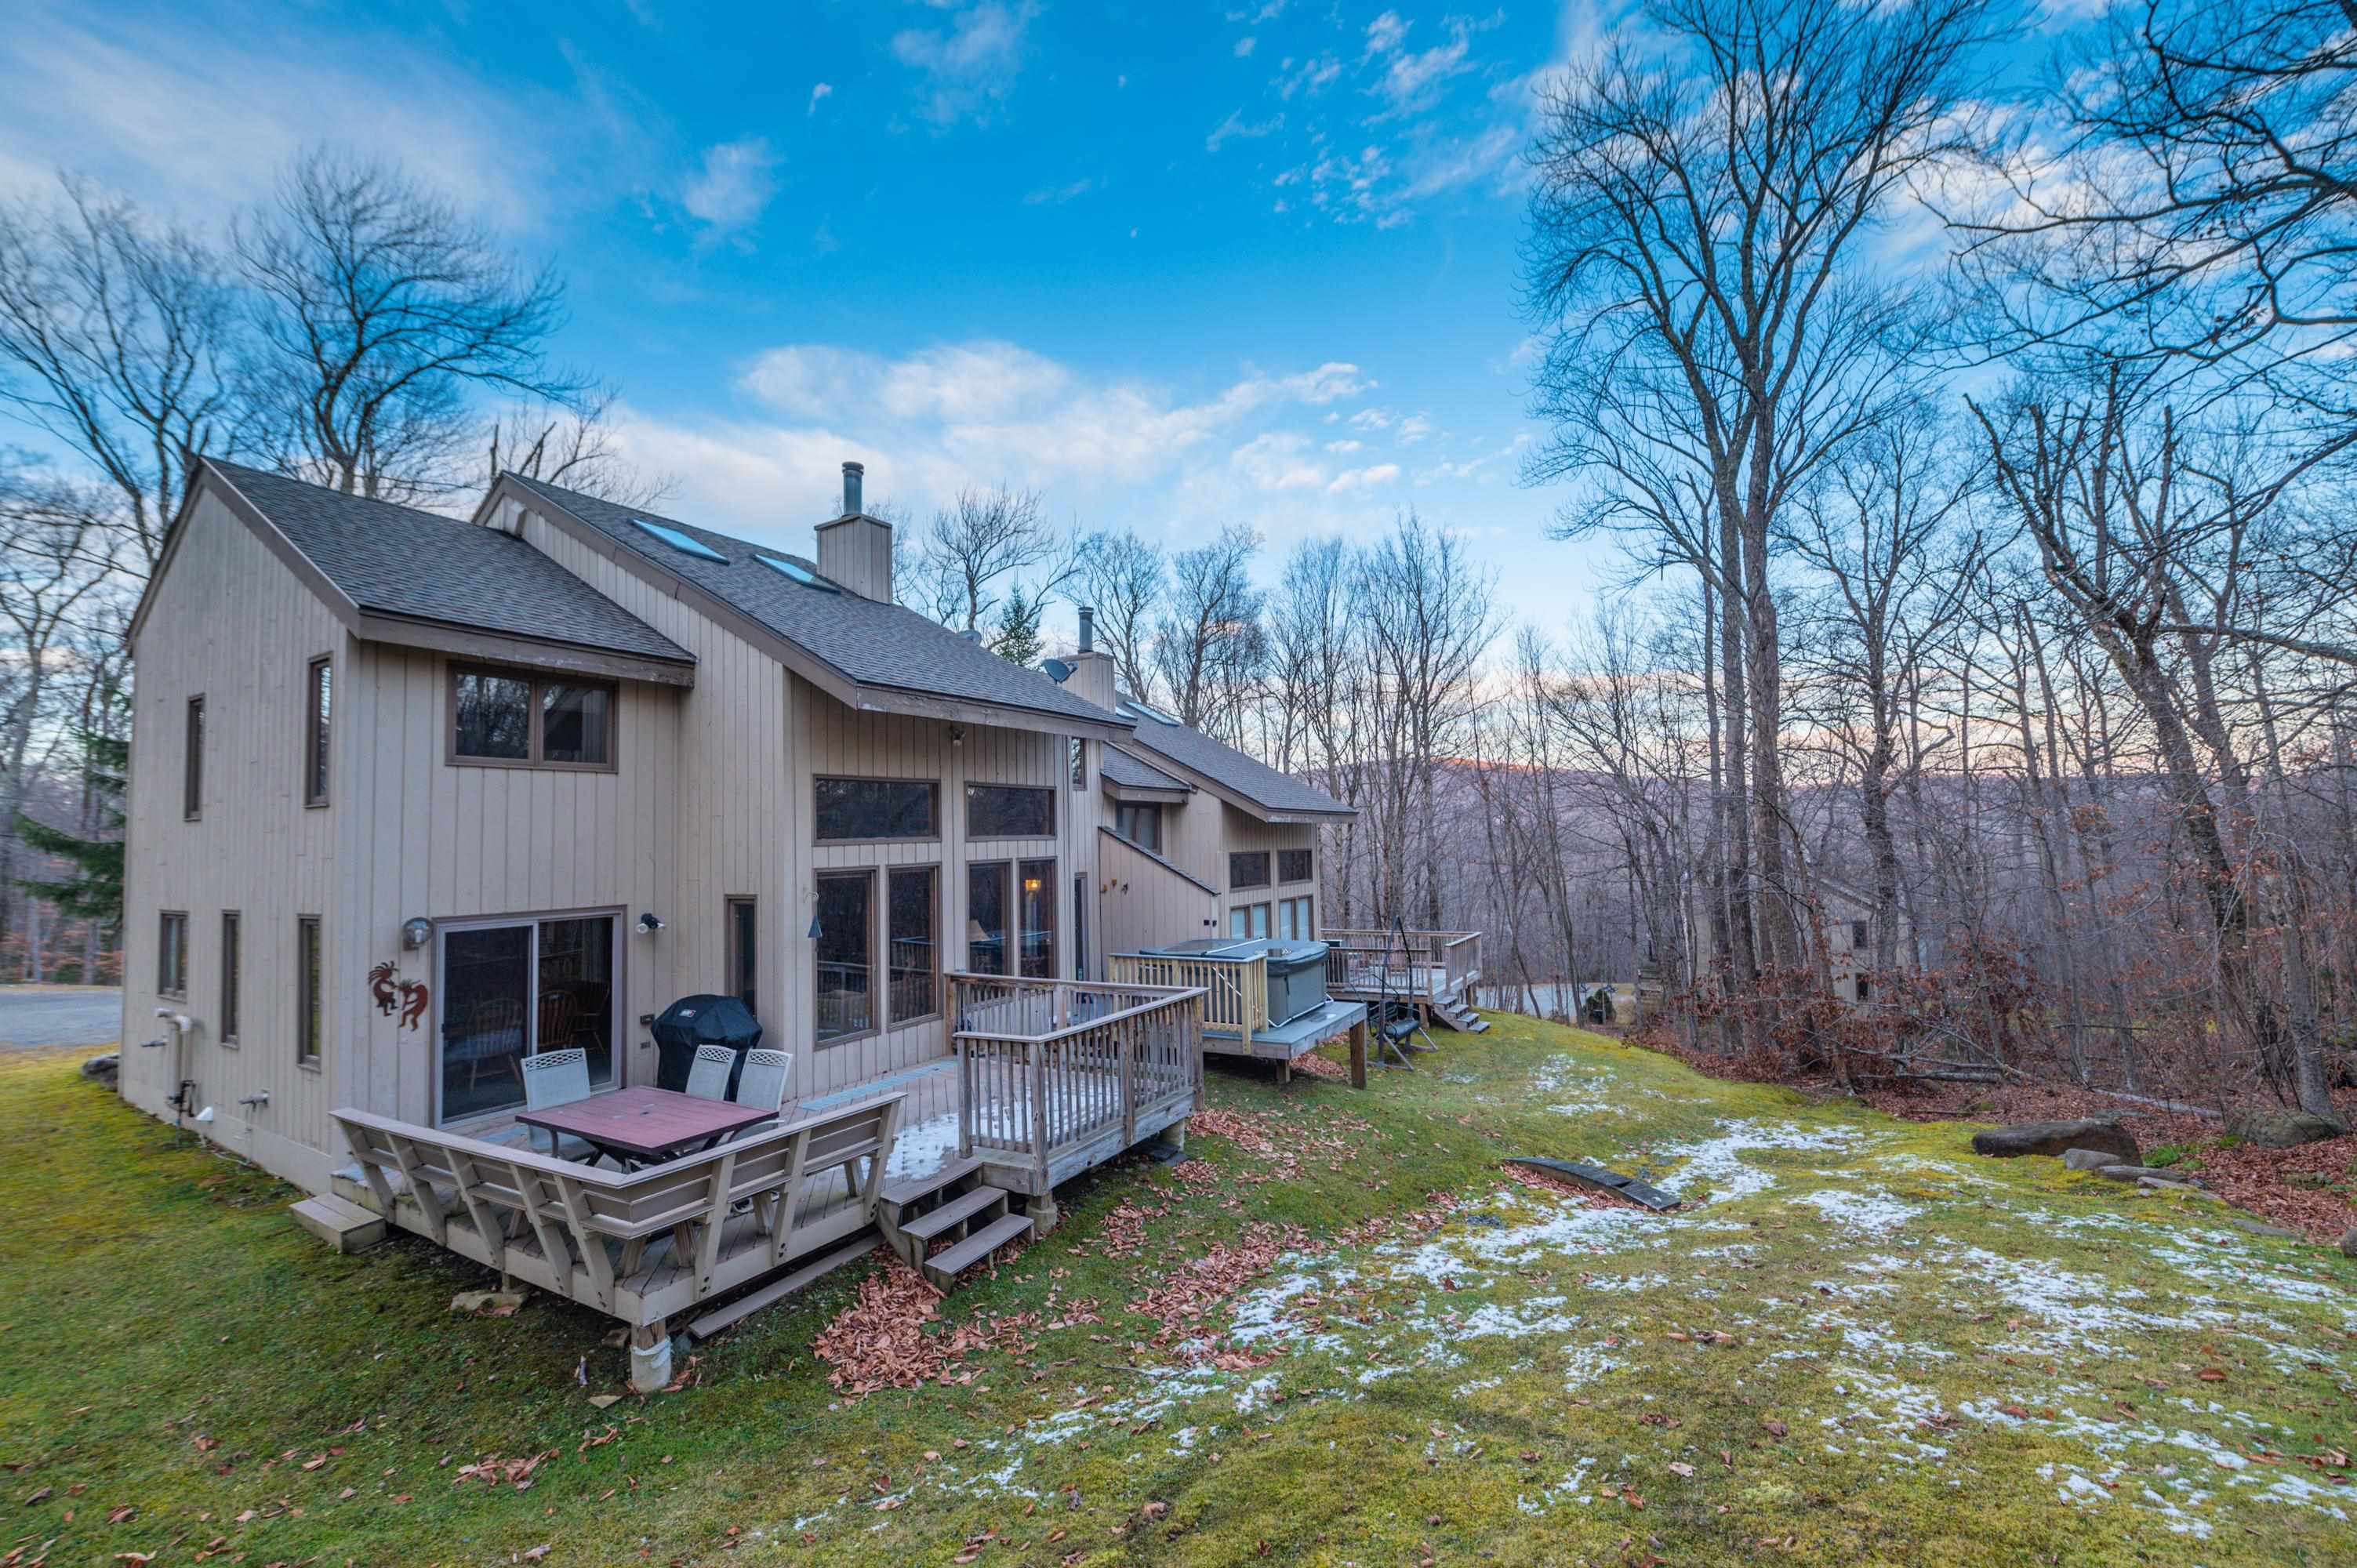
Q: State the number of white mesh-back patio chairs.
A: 3